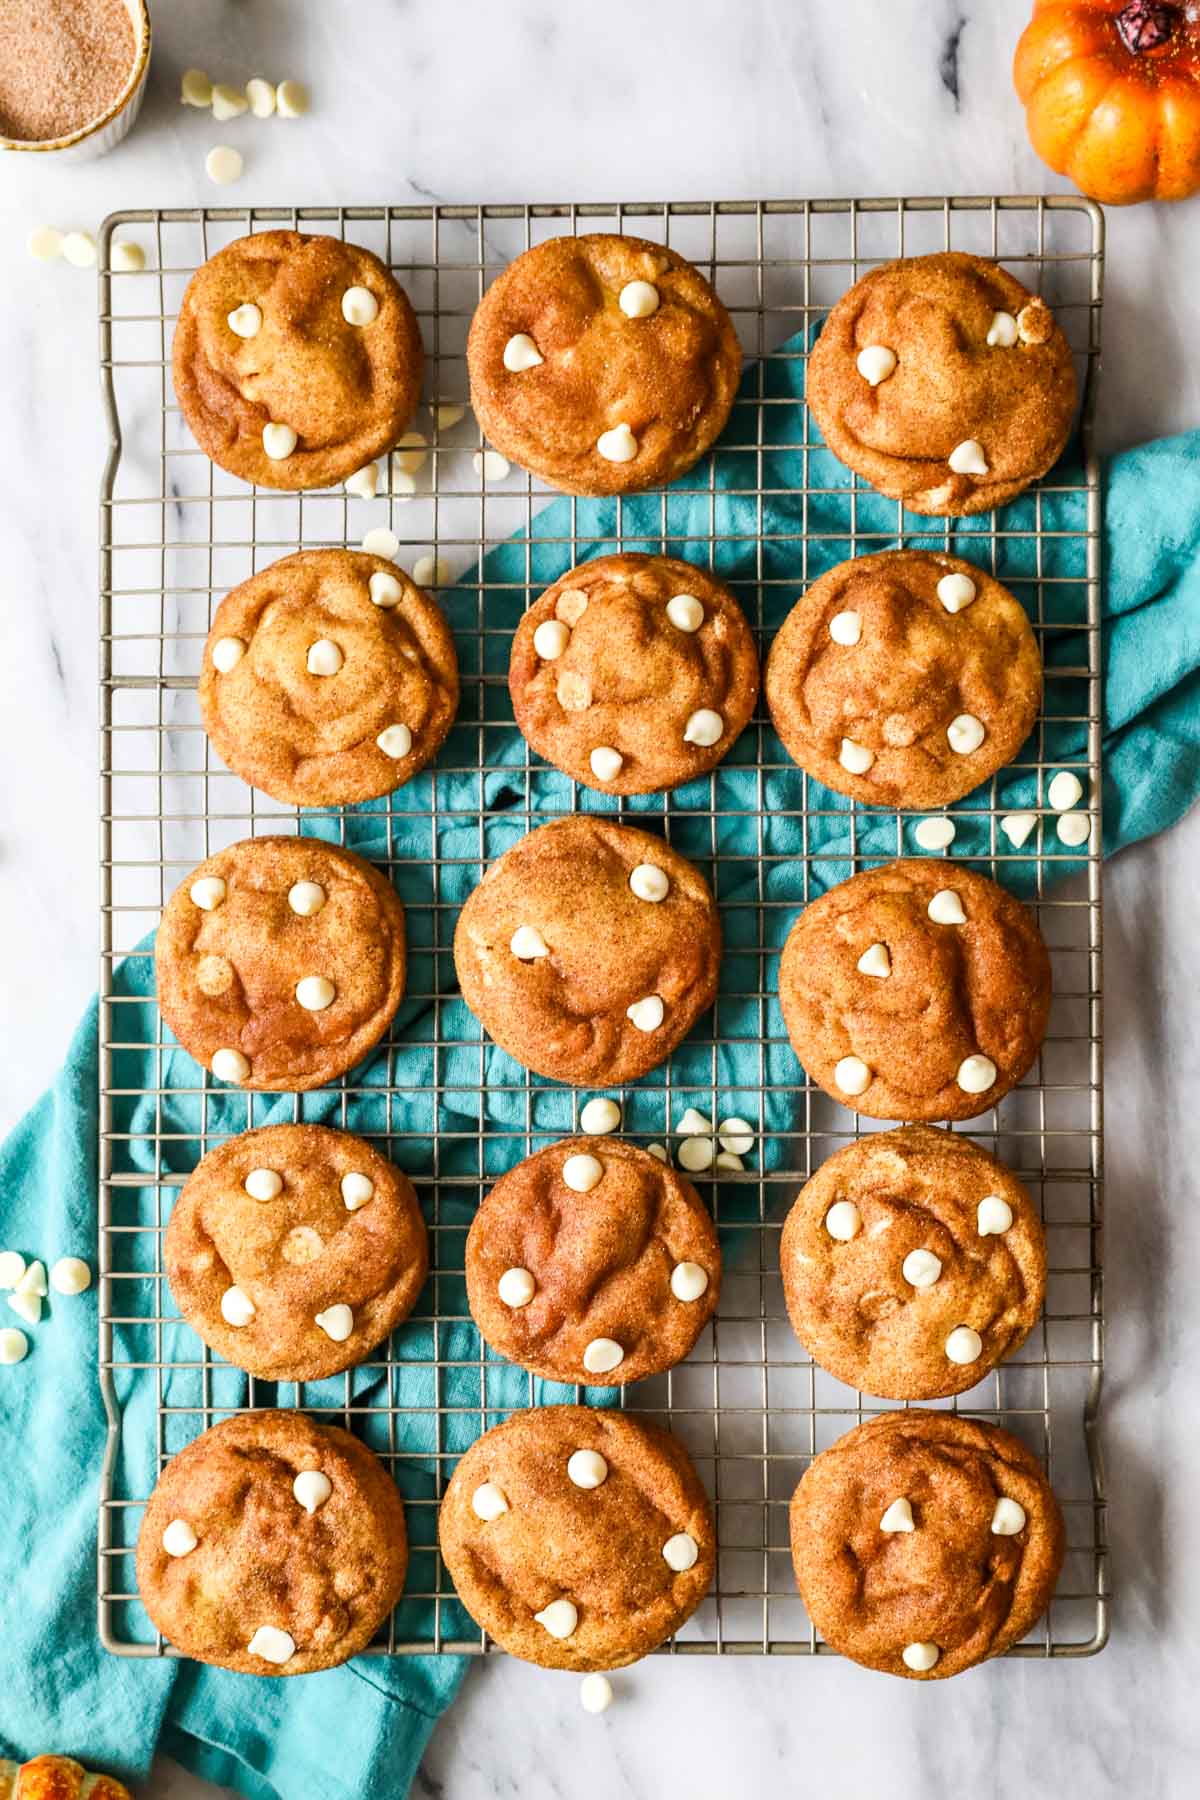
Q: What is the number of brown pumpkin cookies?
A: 15